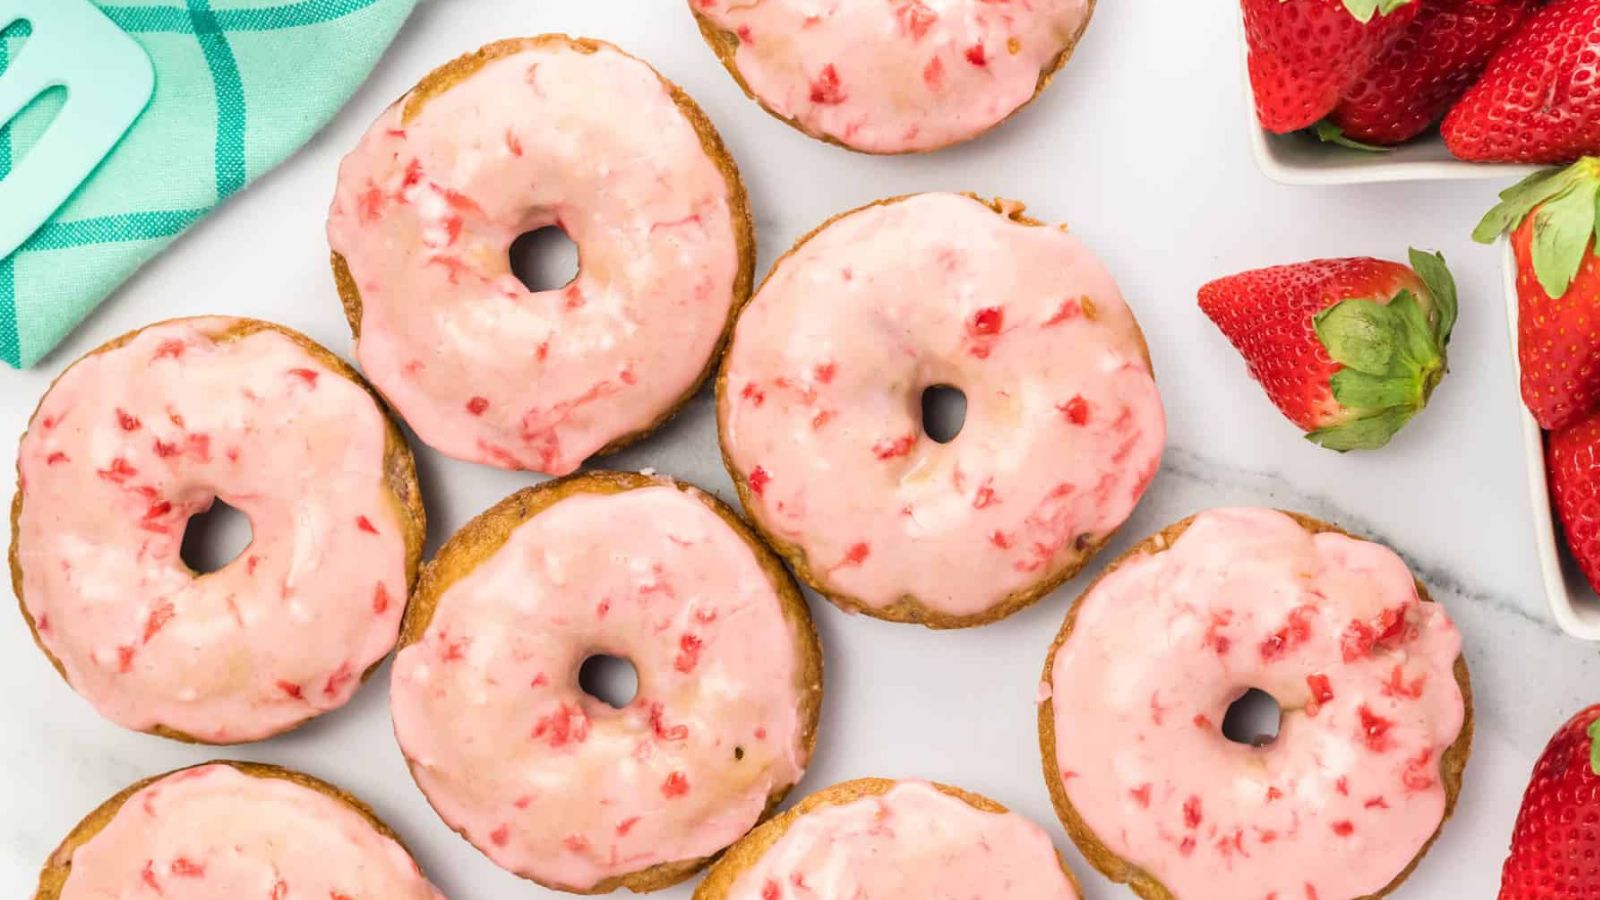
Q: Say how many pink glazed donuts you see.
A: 8